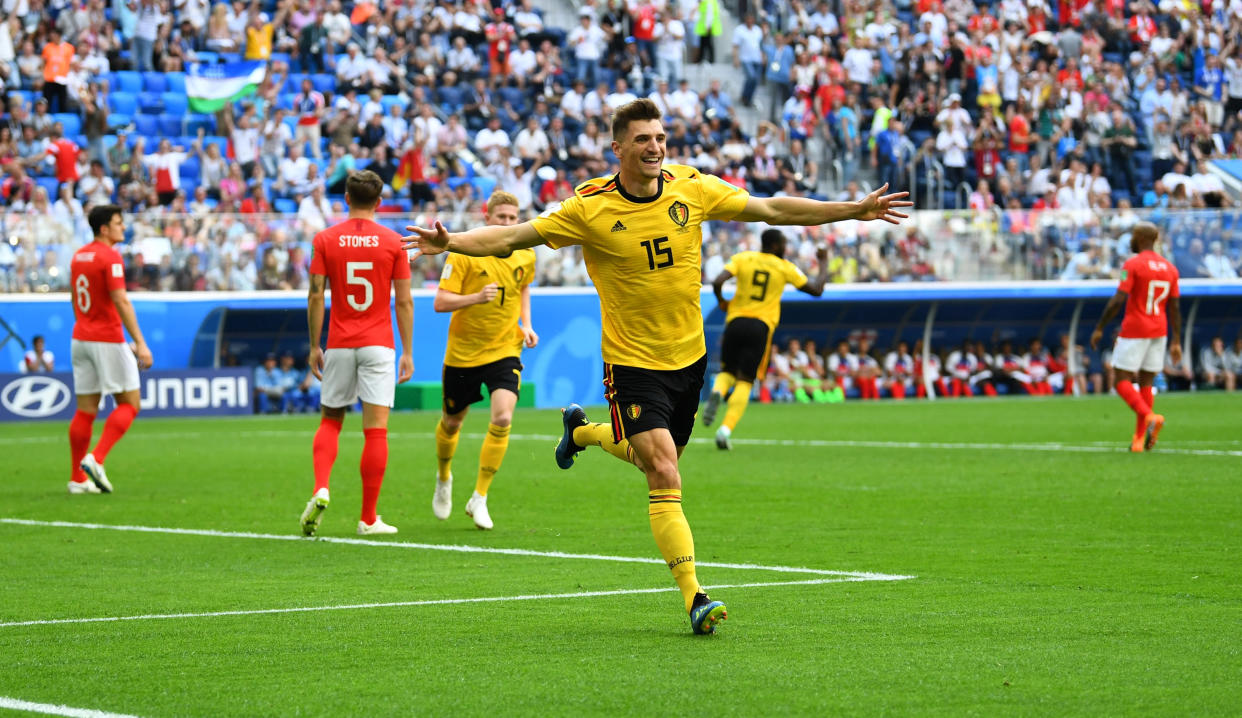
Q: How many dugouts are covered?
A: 2